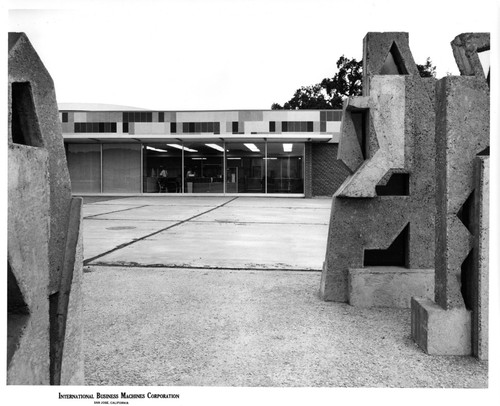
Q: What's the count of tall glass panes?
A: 6